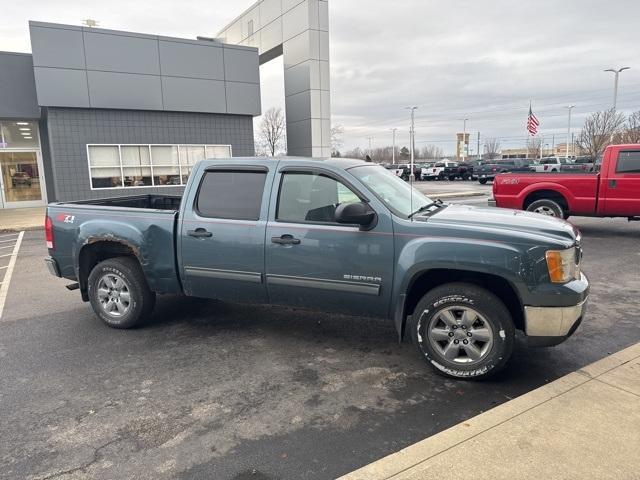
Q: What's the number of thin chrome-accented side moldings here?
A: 2